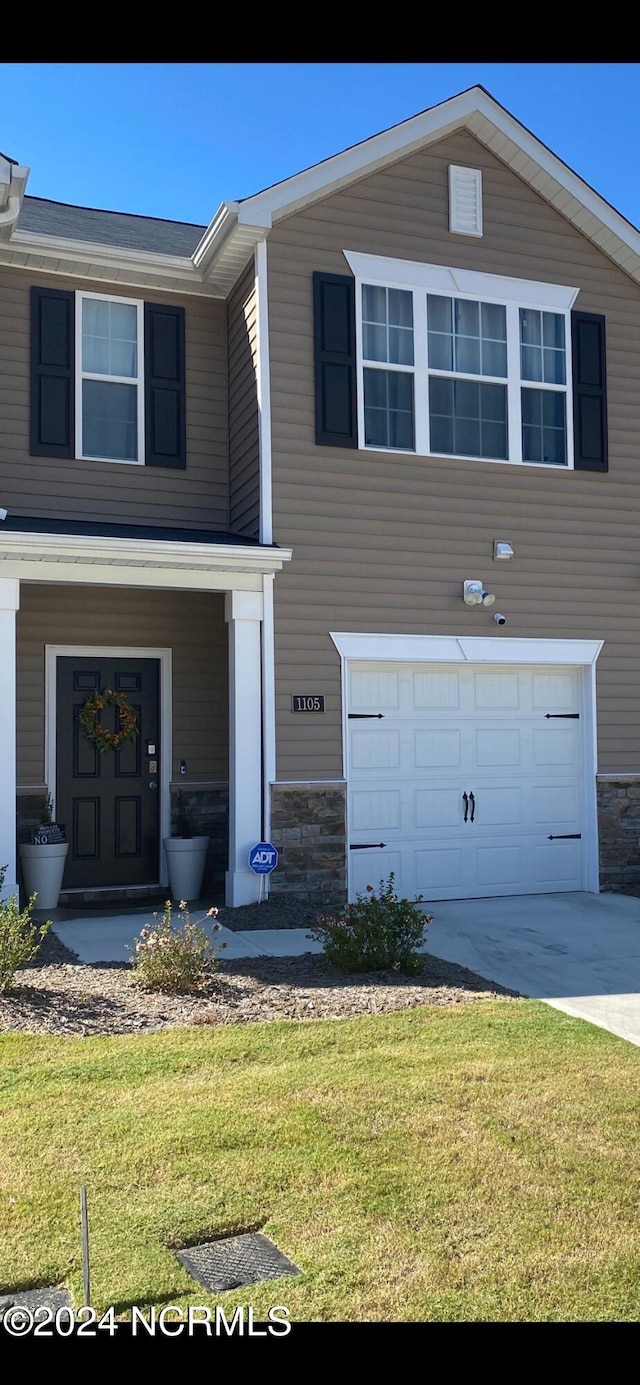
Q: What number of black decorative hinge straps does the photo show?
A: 4